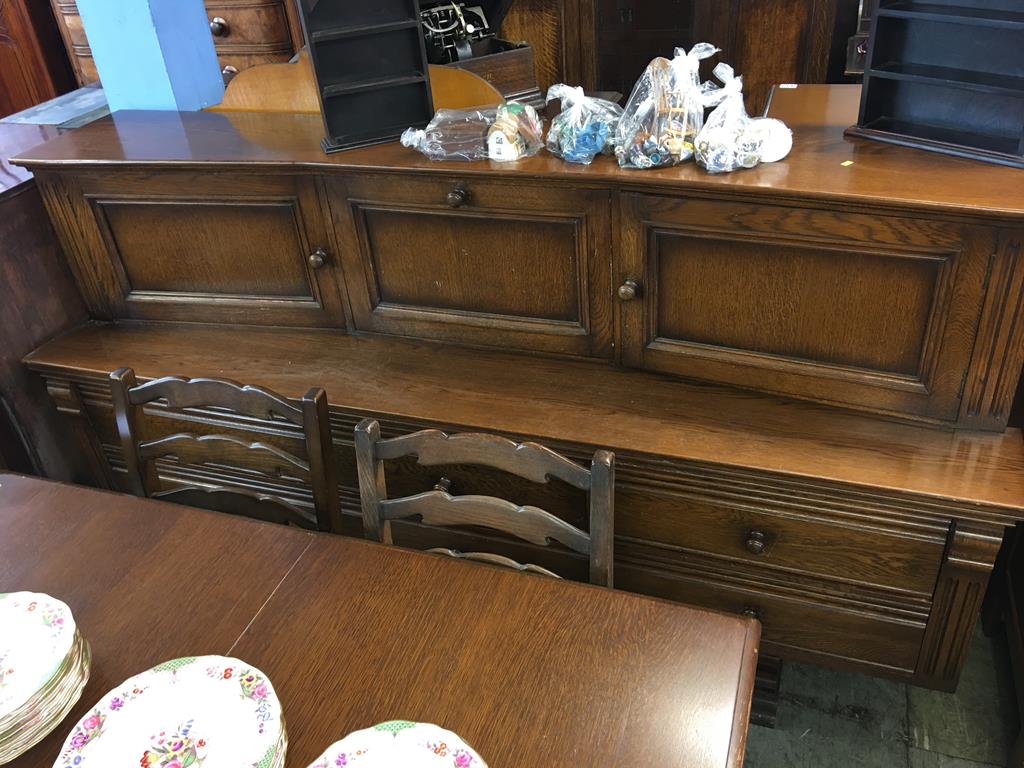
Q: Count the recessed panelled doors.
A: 3